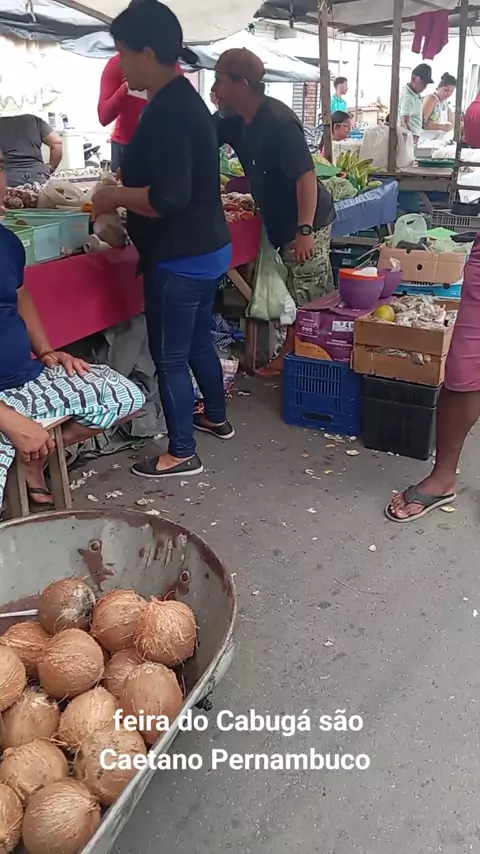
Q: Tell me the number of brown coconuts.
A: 14